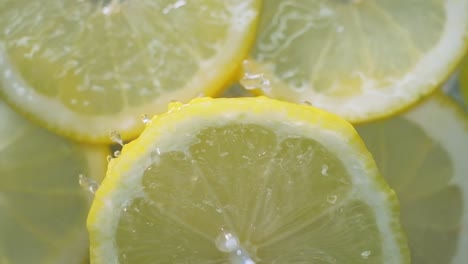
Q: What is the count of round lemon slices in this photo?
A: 5